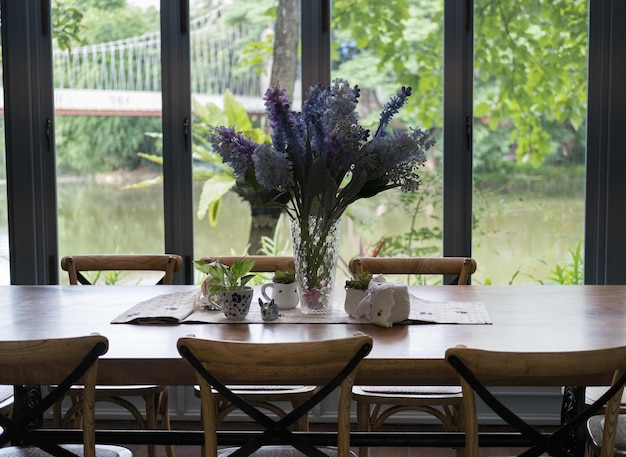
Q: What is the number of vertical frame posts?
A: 5